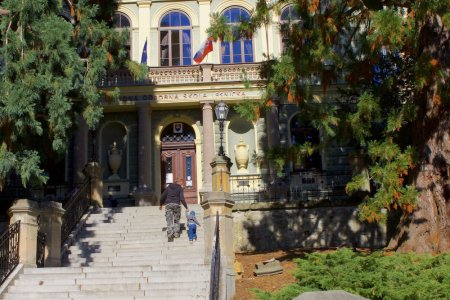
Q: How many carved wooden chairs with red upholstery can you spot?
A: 0